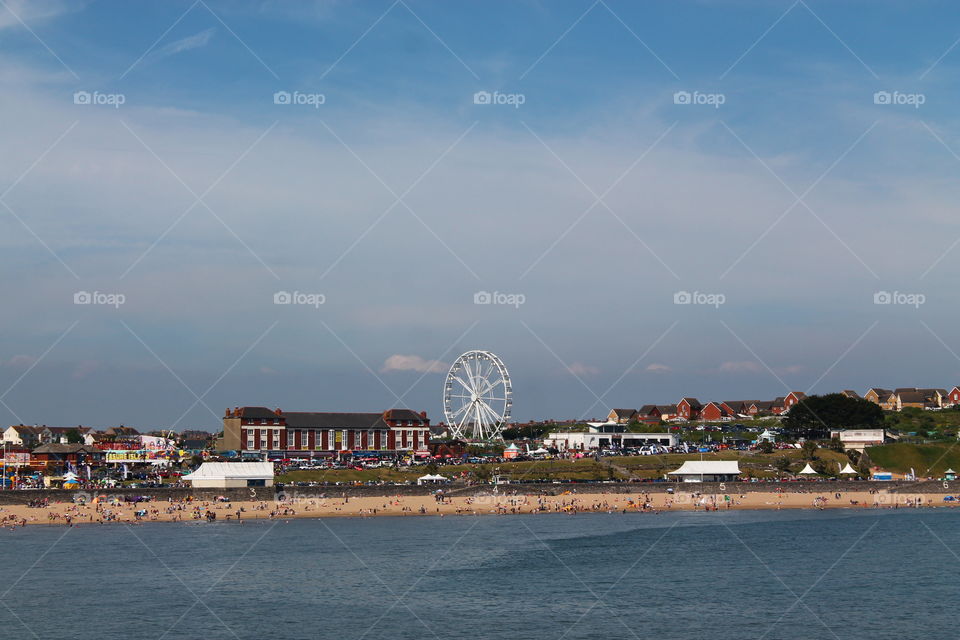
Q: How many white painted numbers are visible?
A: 4